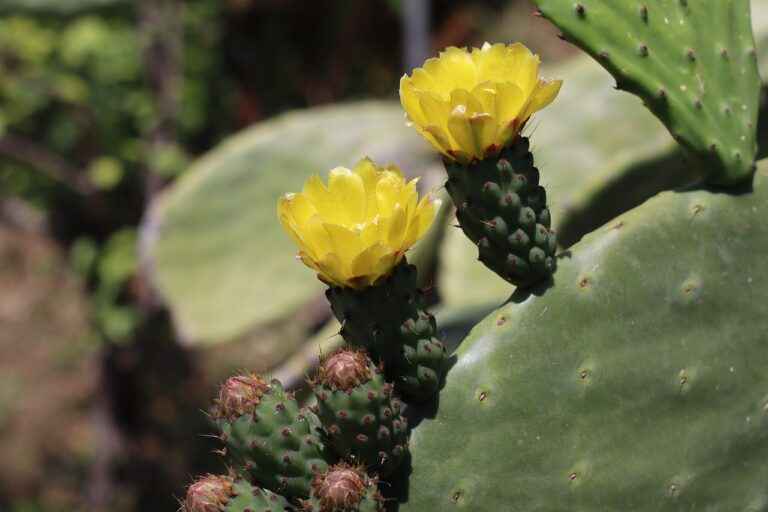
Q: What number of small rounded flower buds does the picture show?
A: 4